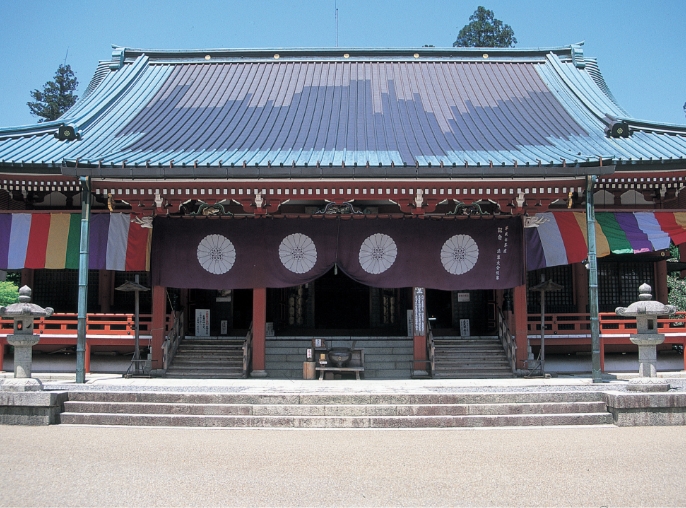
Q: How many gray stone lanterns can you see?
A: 2